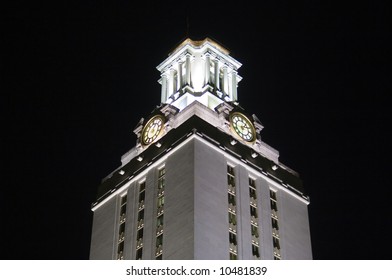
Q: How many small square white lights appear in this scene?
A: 6